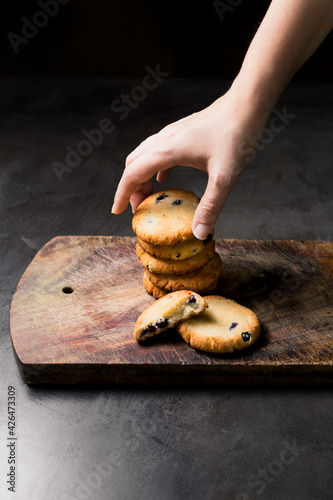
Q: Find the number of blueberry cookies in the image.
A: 7